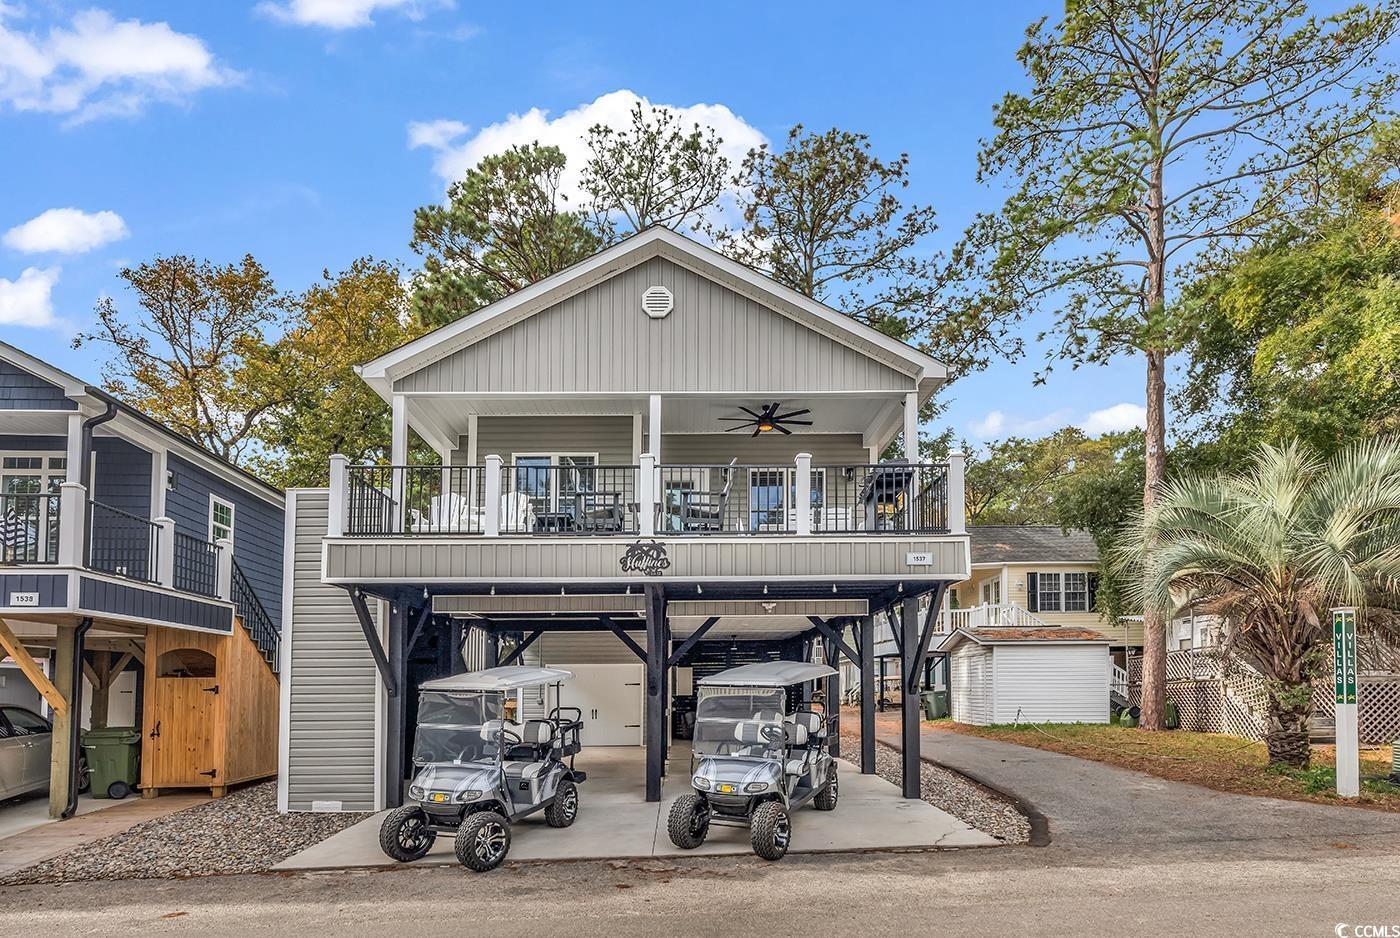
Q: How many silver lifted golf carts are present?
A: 2